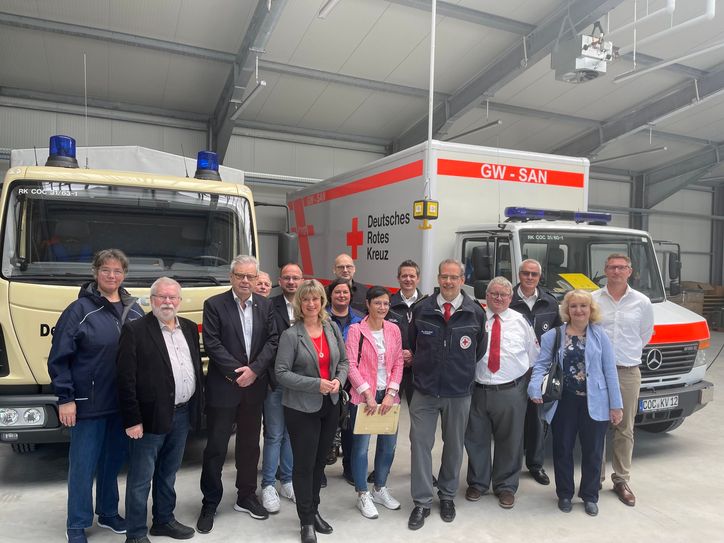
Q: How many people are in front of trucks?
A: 15